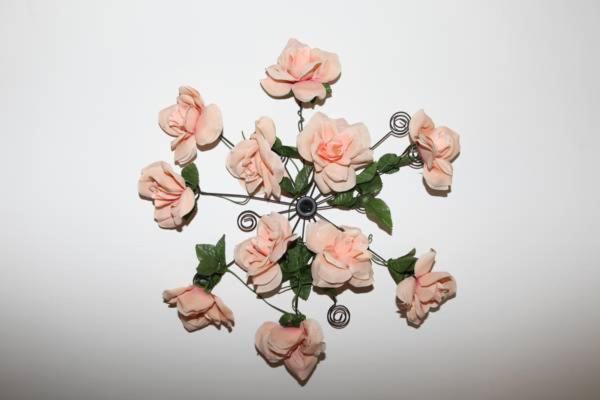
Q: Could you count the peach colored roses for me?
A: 11